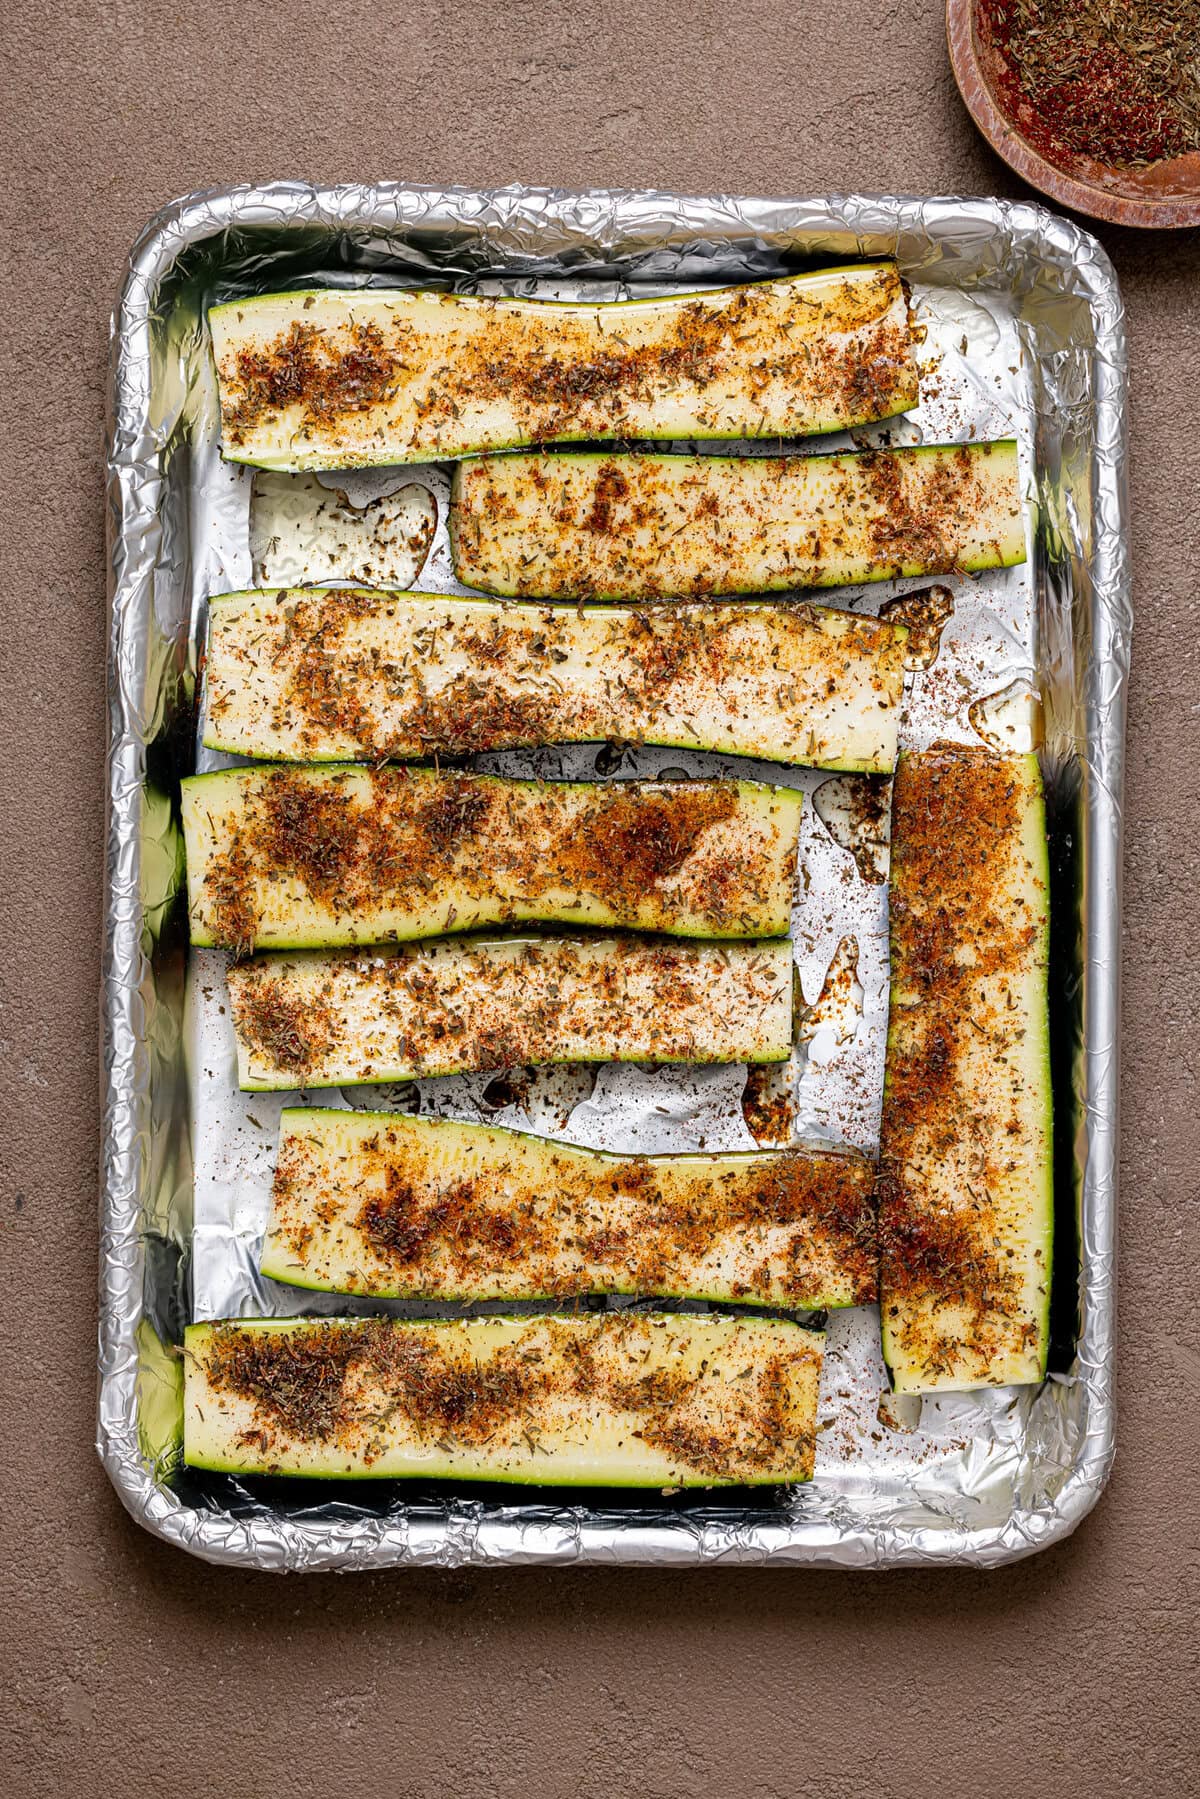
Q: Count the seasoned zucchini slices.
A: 8